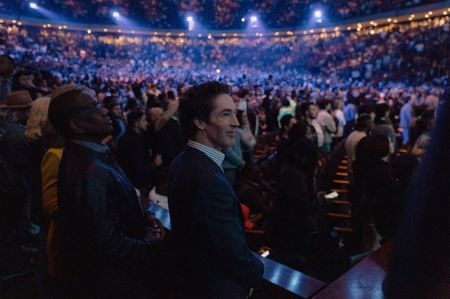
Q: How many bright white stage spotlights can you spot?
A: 5